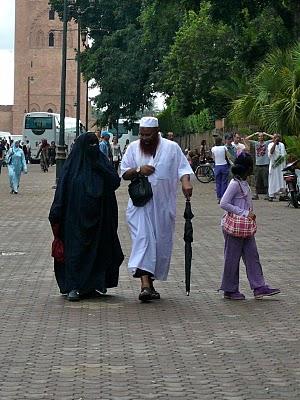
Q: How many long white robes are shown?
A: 2